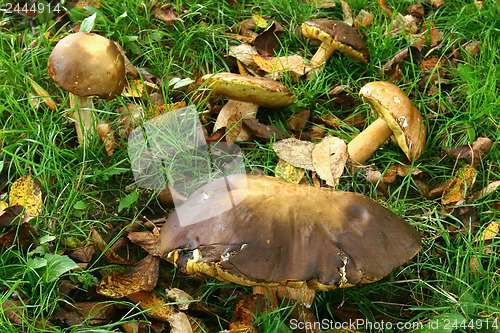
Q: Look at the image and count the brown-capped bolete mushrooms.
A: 5